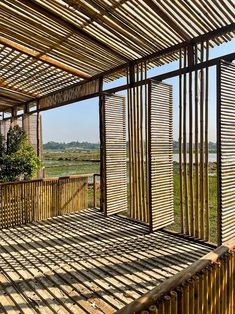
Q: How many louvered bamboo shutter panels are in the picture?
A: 3